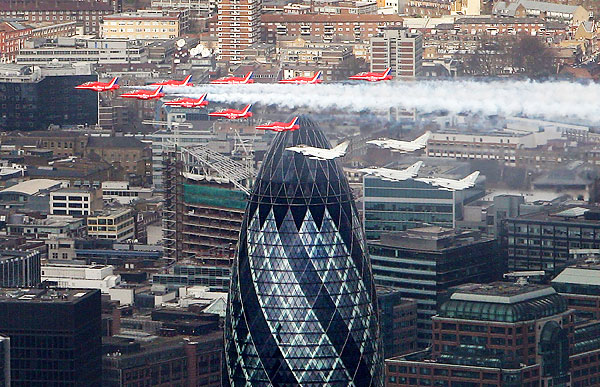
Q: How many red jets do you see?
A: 9